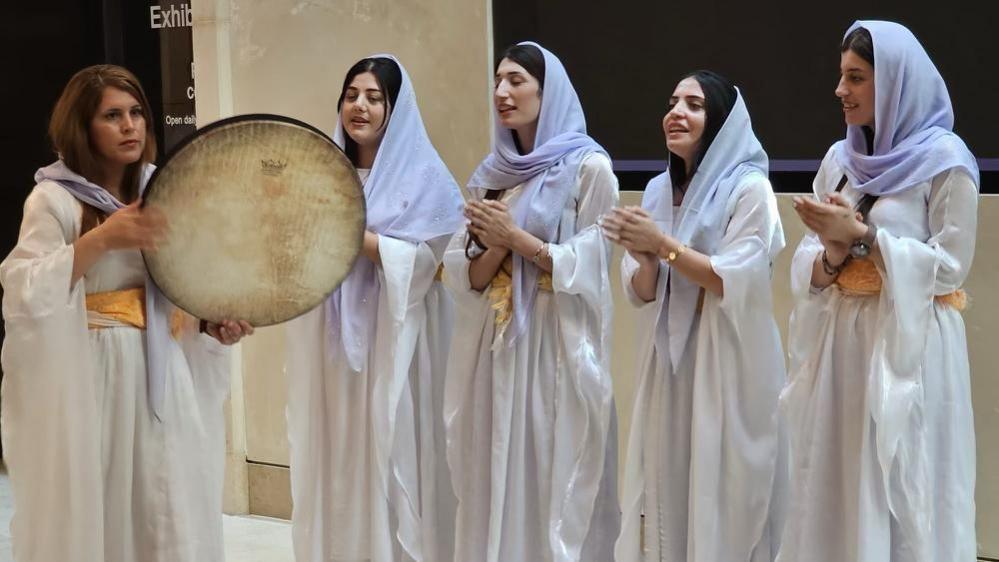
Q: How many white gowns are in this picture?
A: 5